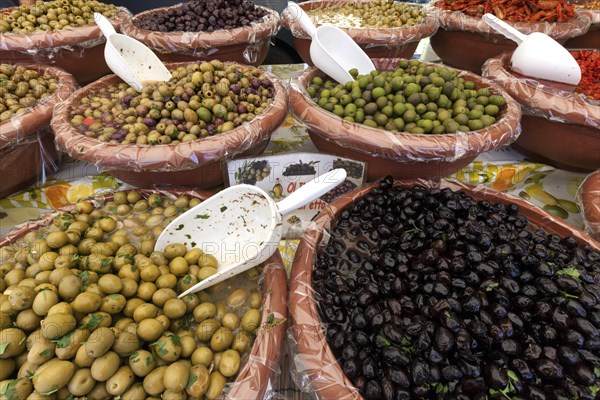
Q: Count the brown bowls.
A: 12